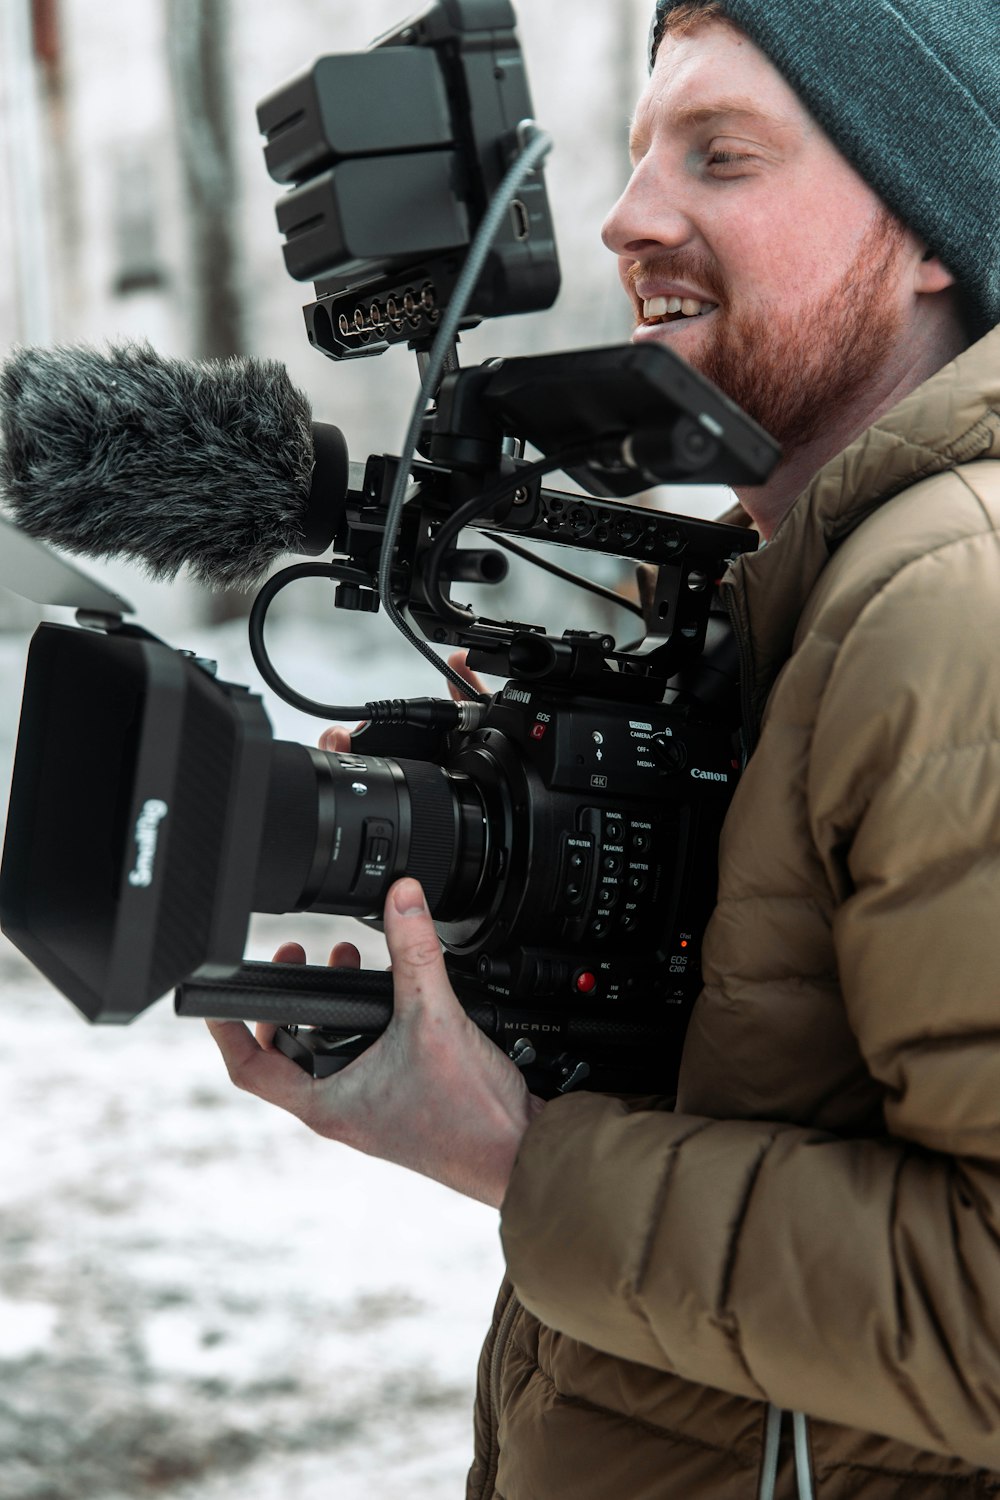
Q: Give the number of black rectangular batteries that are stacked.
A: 2